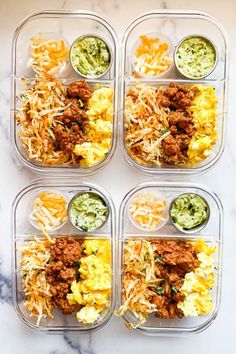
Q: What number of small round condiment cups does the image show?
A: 8